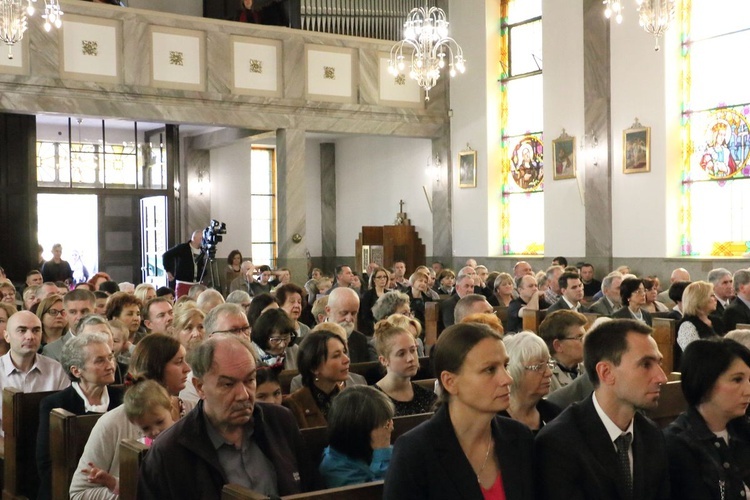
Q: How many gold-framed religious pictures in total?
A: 3